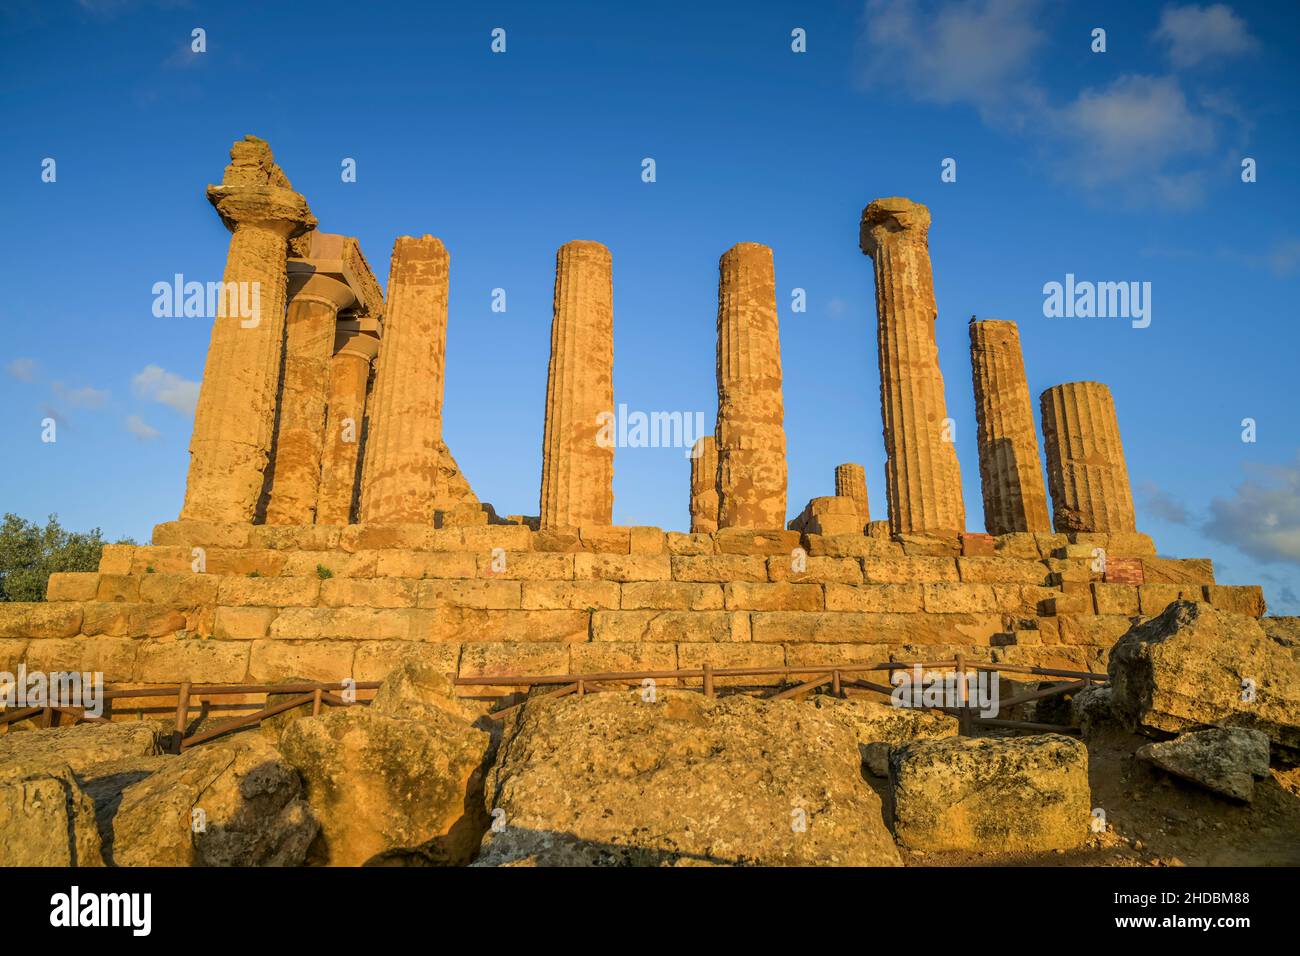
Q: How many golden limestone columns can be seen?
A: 11